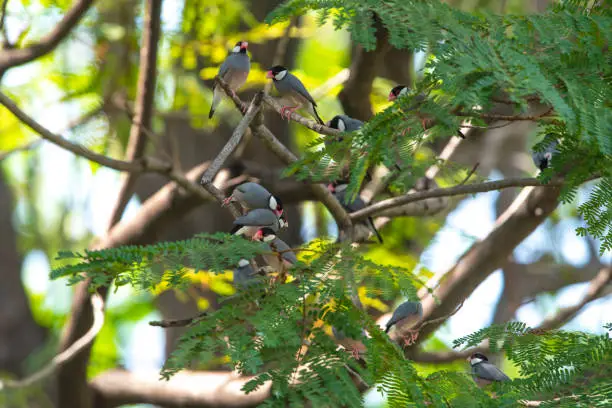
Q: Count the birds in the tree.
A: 13